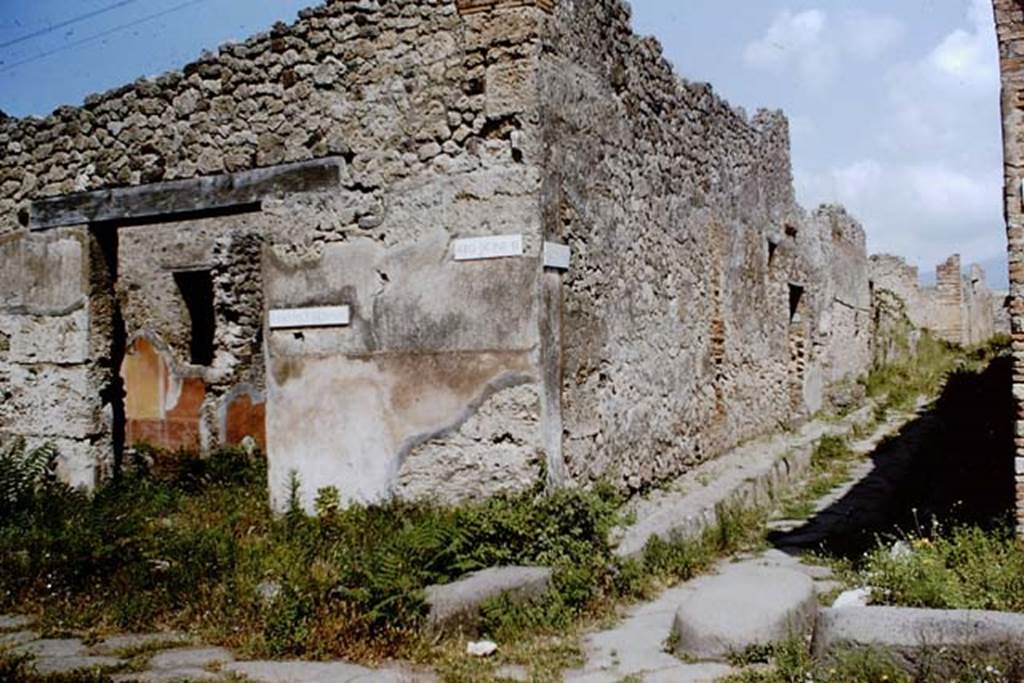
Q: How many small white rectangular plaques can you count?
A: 3